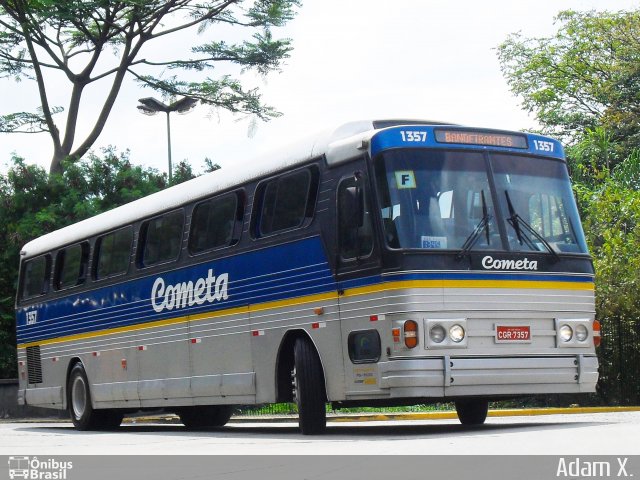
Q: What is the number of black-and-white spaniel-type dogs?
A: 0